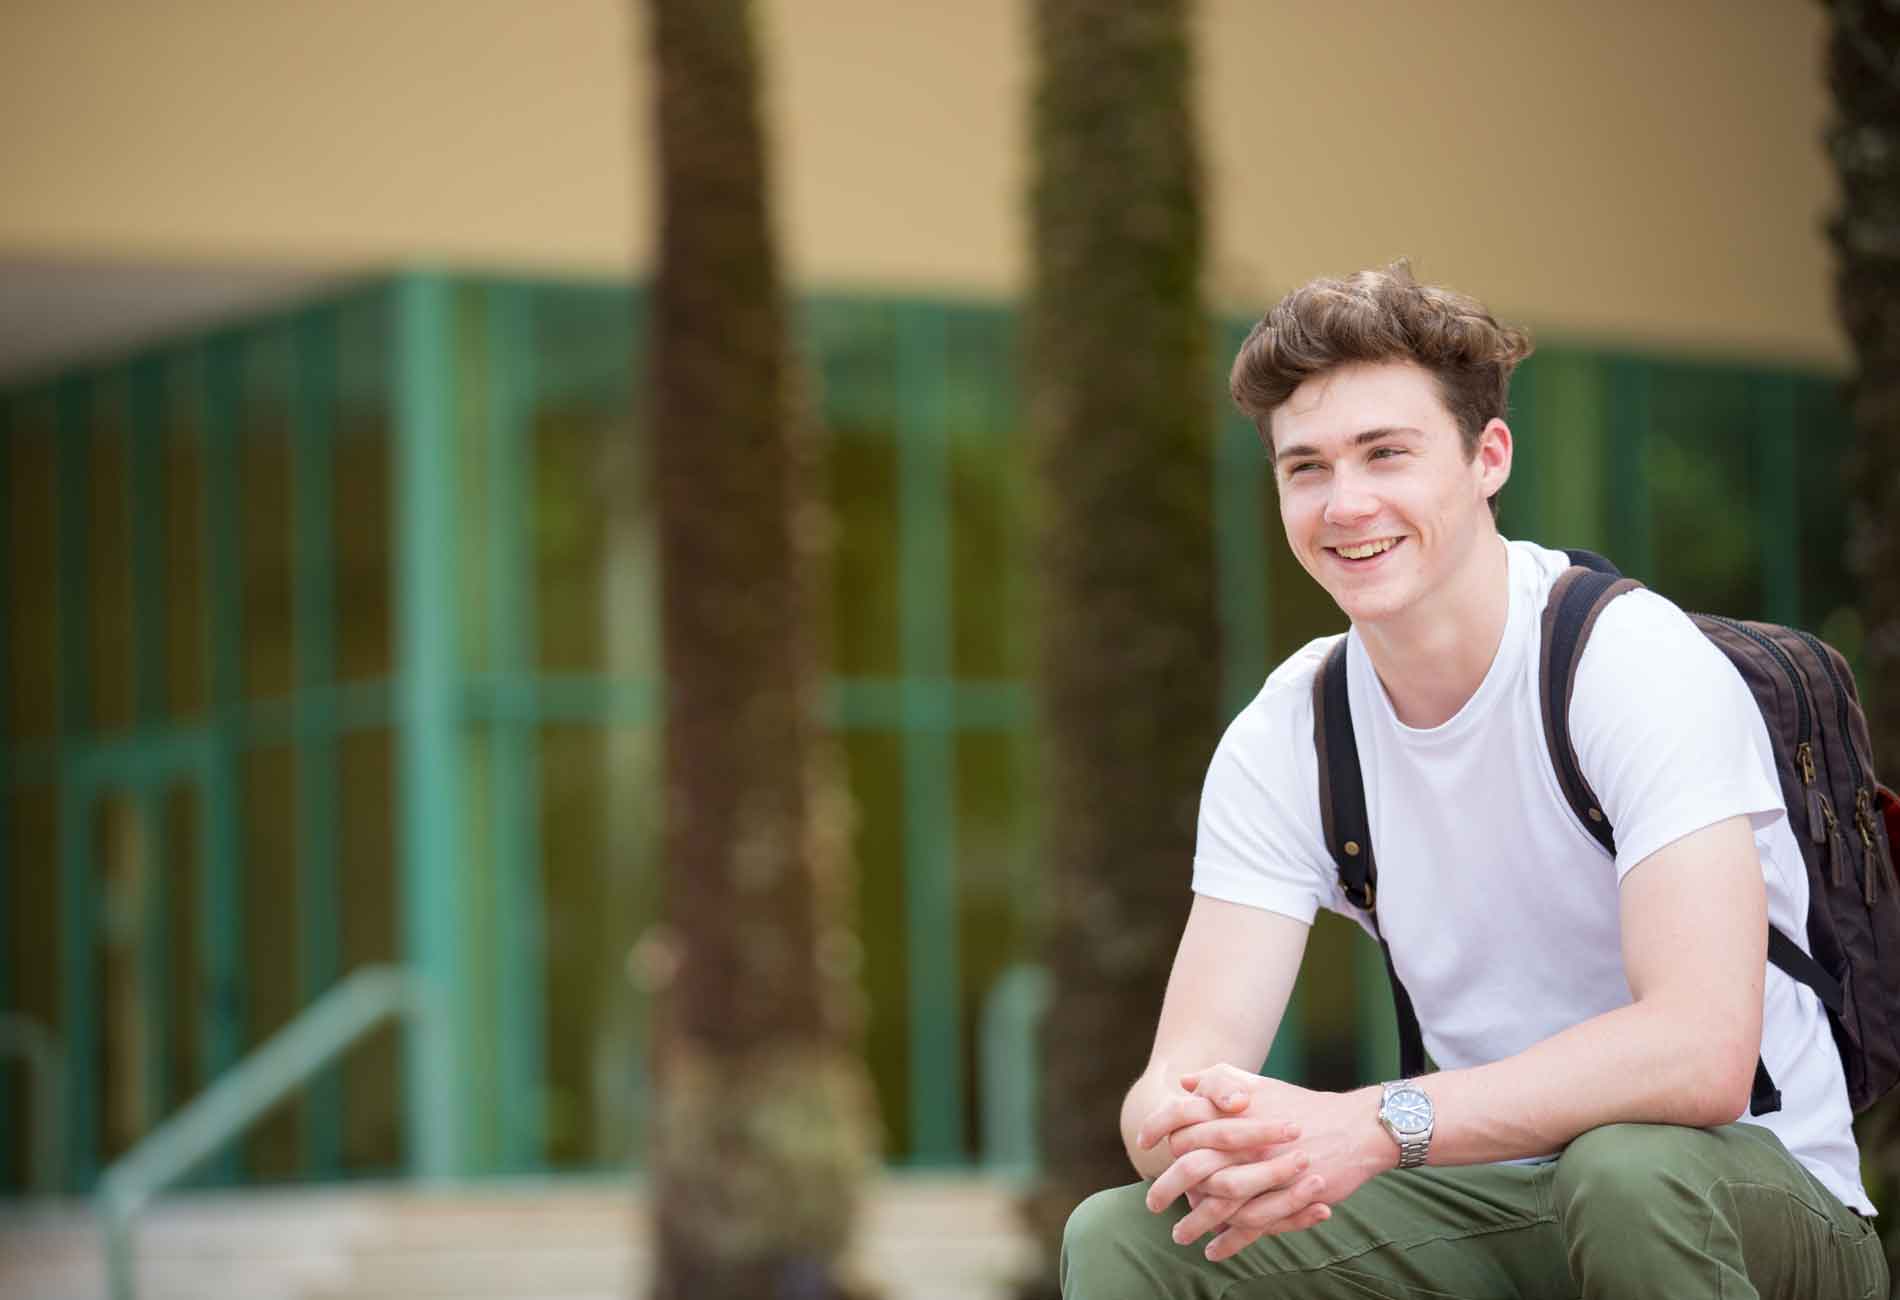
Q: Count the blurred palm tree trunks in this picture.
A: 3